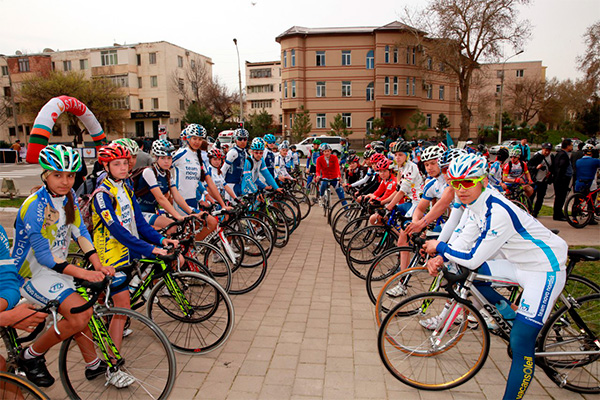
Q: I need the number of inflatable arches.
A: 1